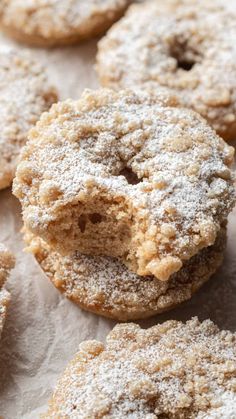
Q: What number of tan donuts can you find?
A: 7